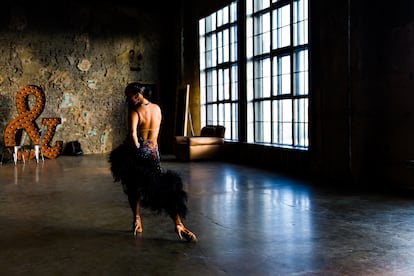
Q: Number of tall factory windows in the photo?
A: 2